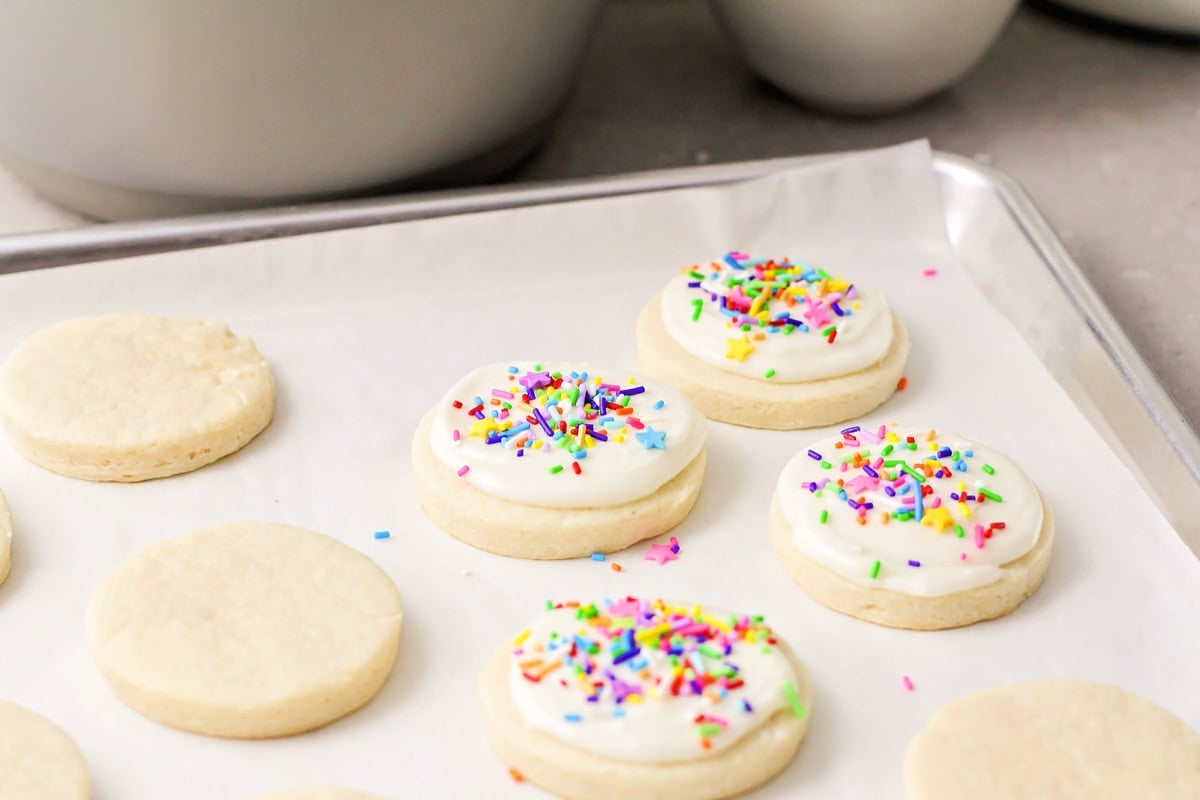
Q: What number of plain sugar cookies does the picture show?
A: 6